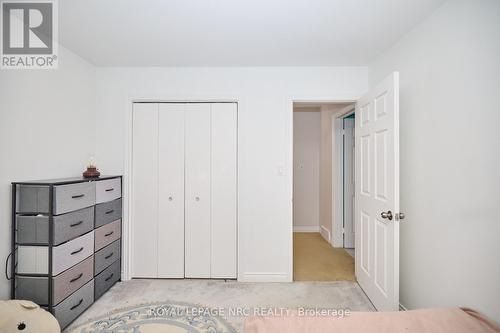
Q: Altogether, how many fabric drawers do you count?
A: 10